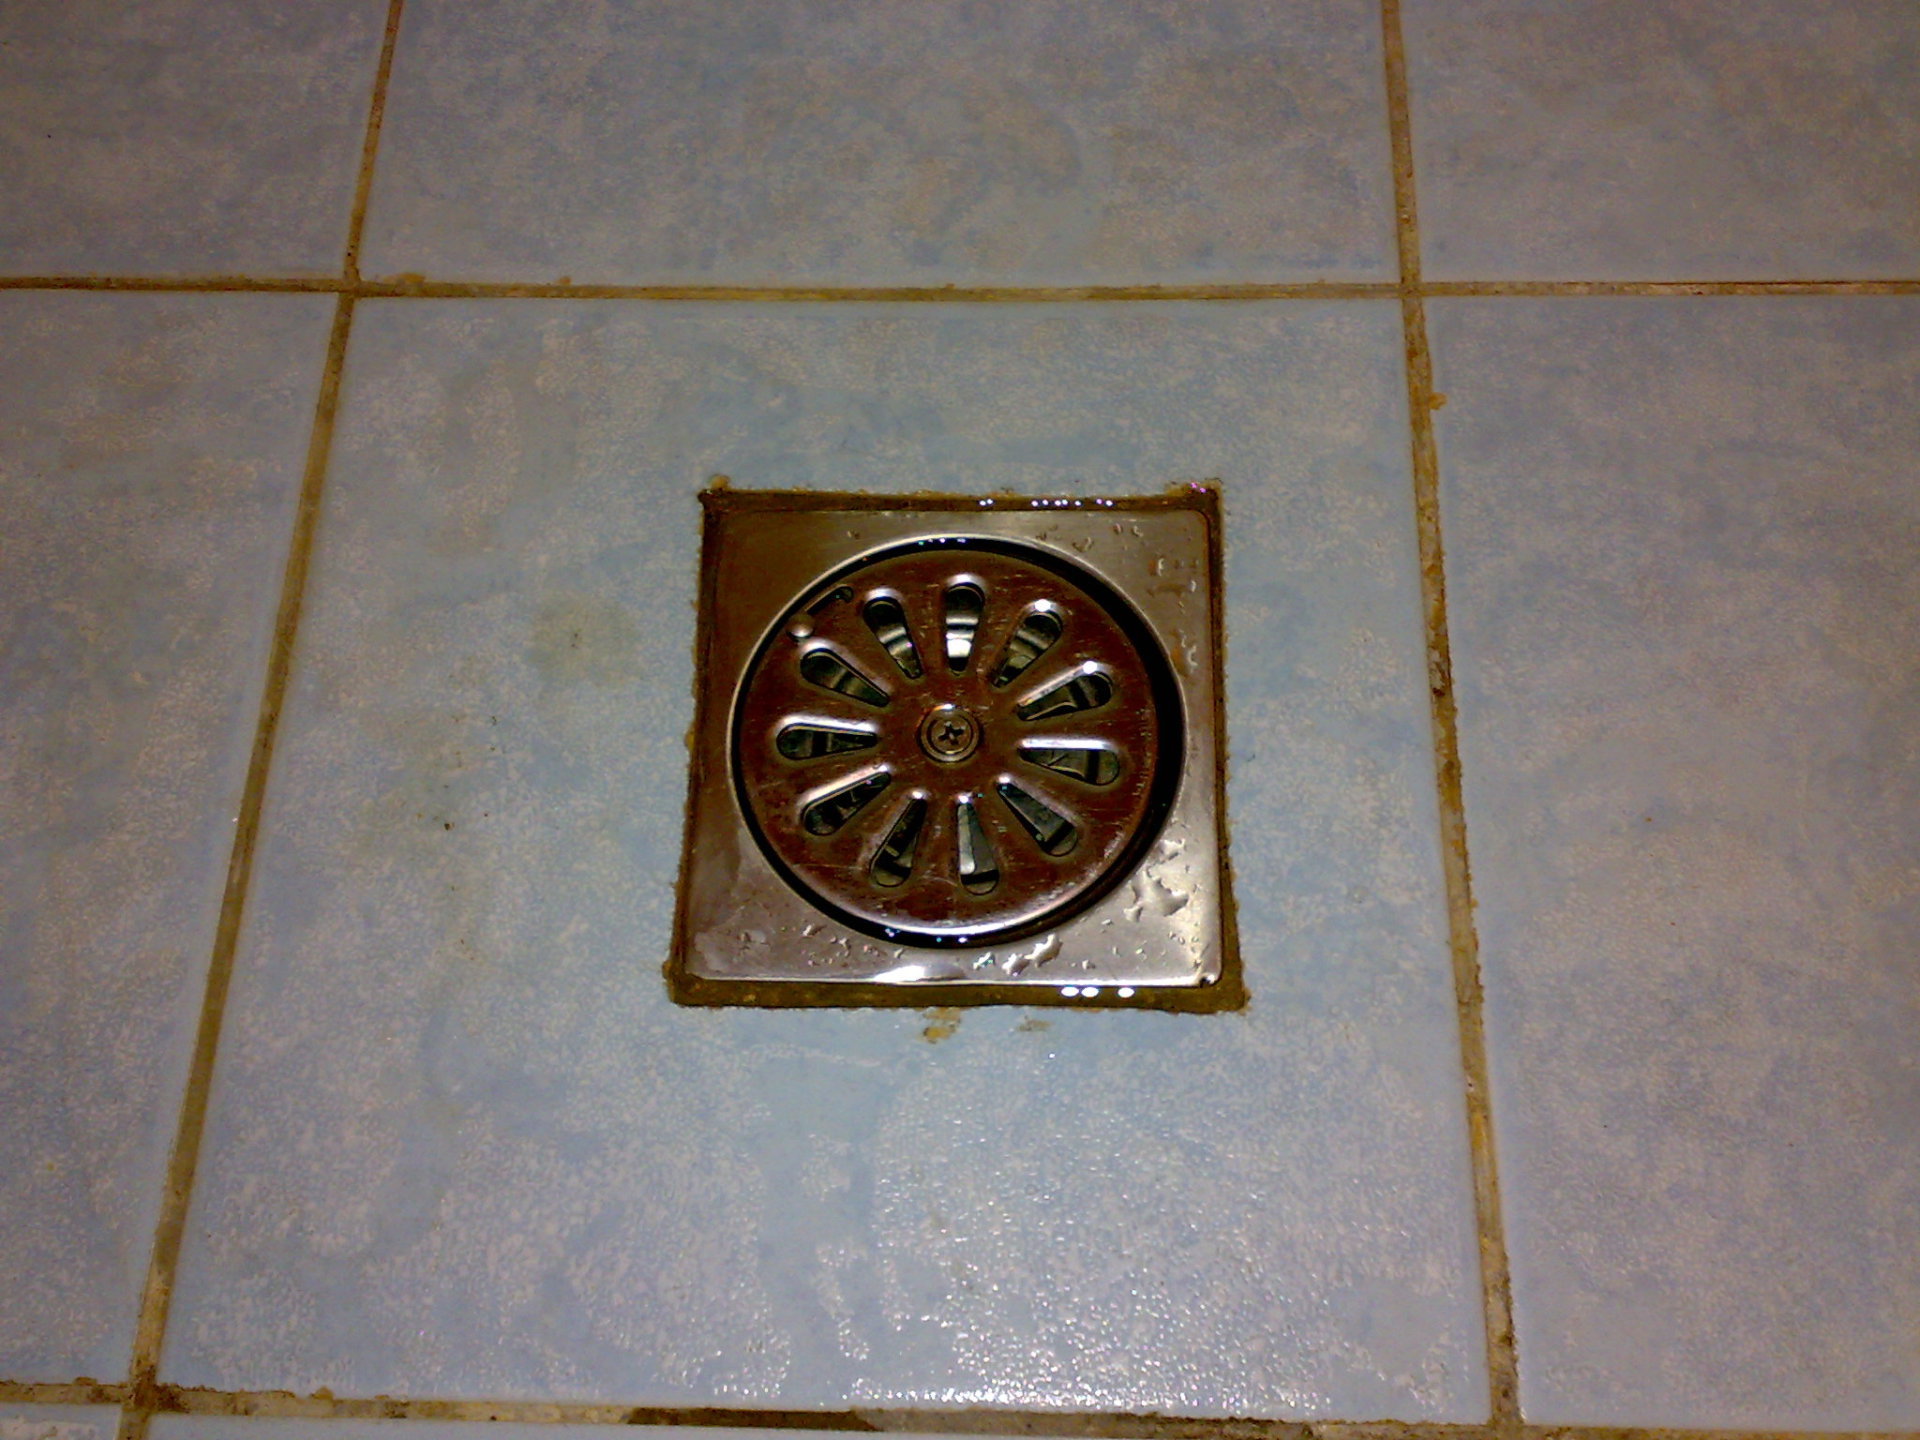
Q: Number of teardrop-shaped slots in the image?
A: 11